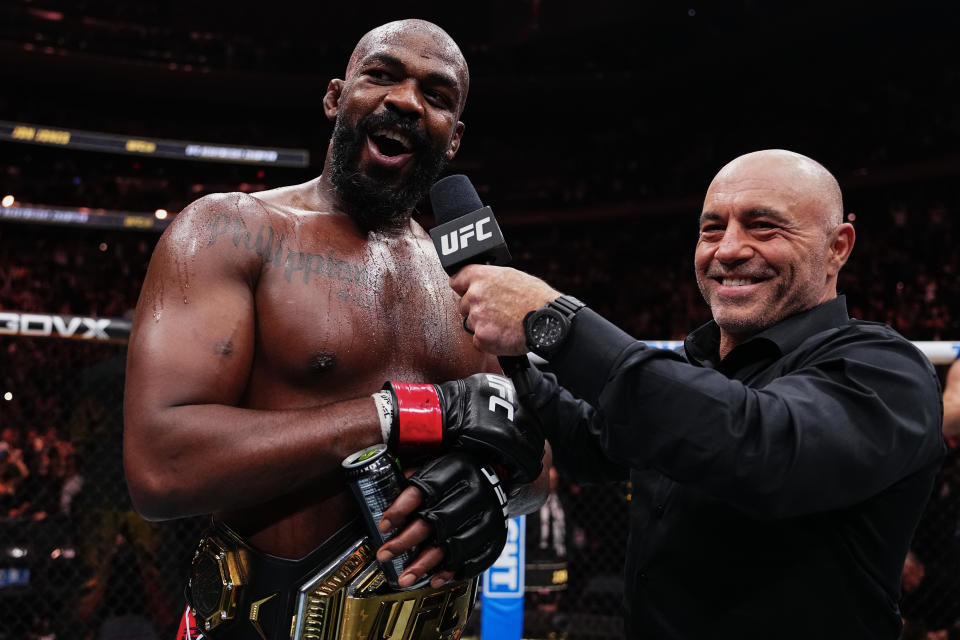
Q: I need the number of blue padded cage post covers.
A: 1